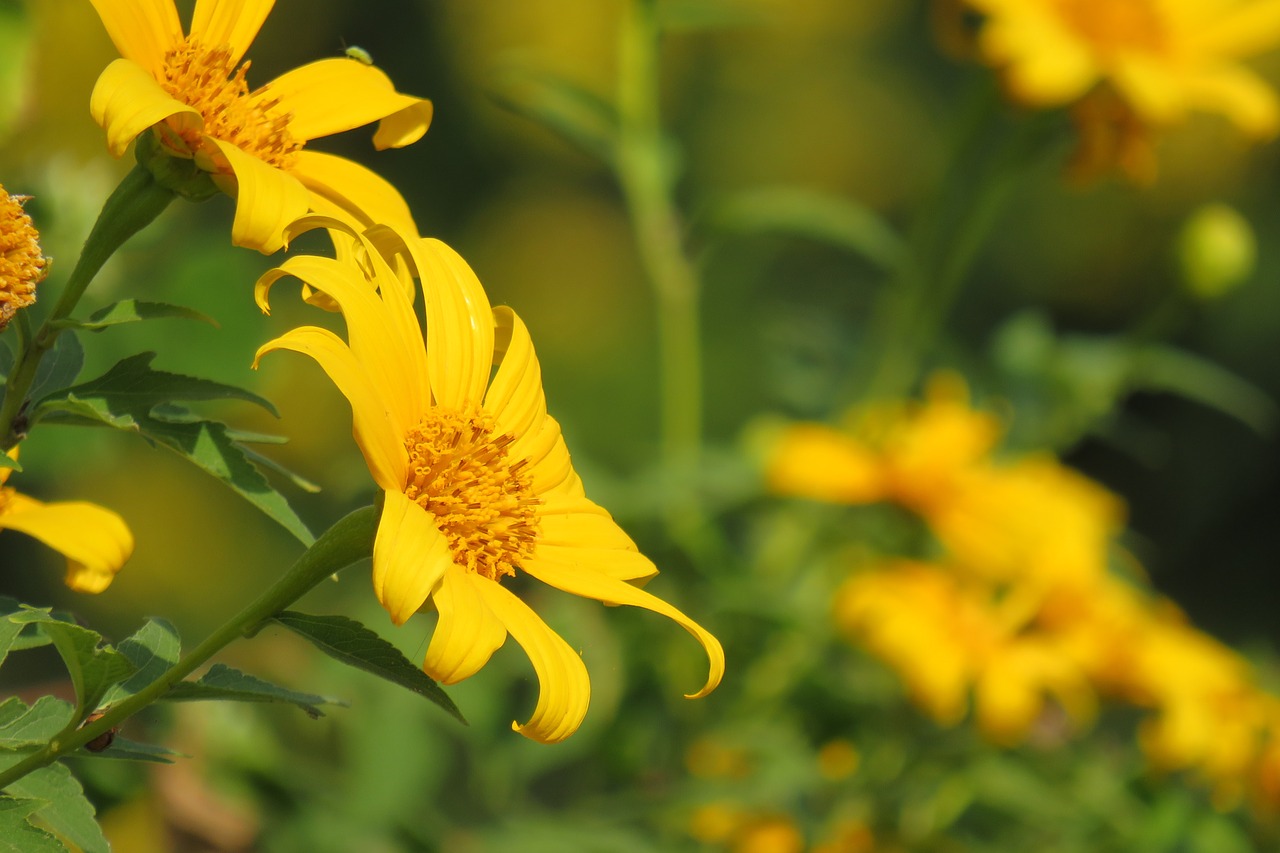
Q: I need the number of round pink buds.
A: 0